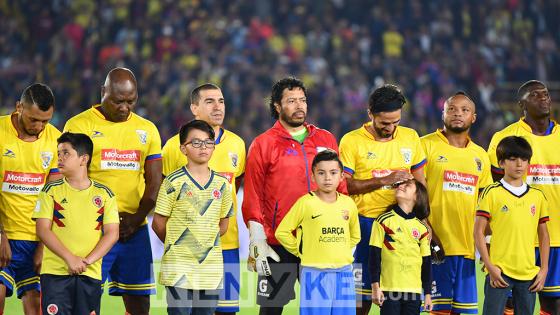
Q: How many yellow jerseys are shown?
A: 11